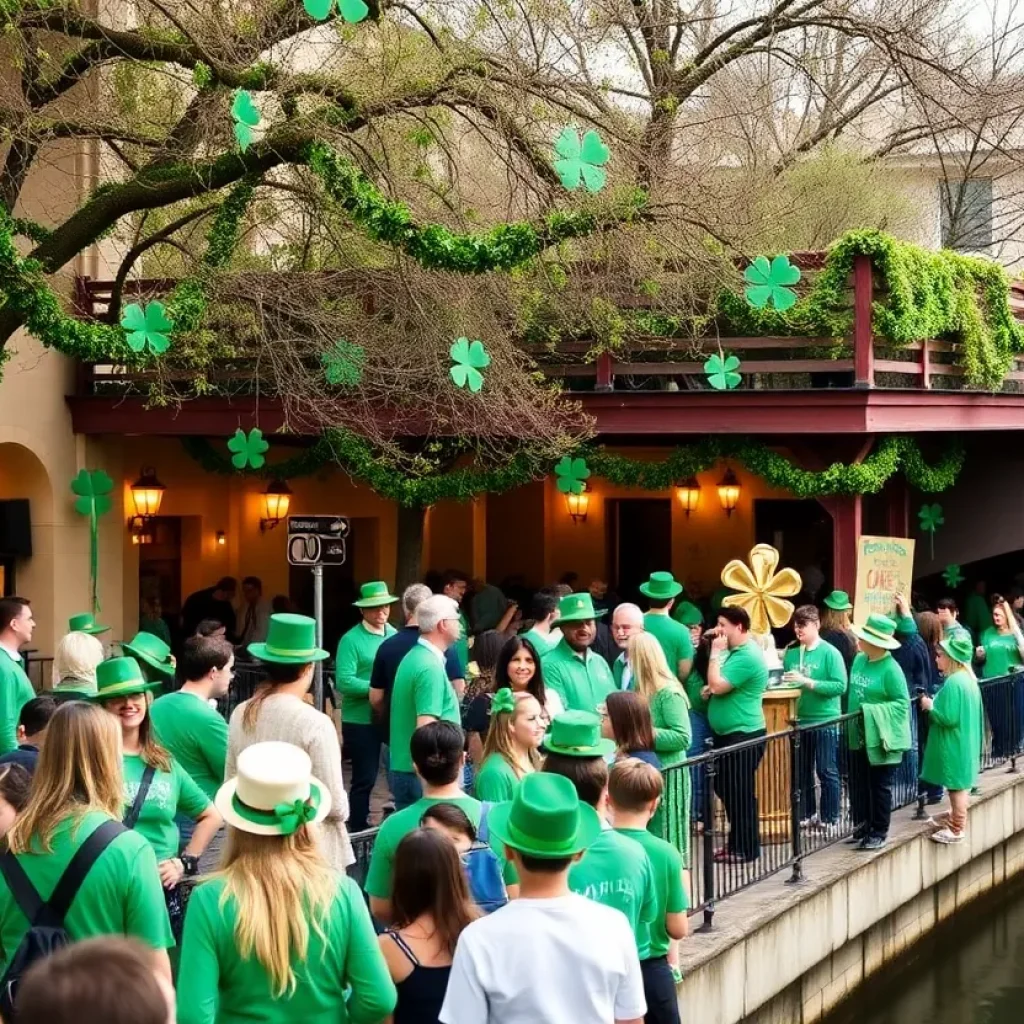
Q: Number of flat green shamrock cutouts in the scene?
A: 13